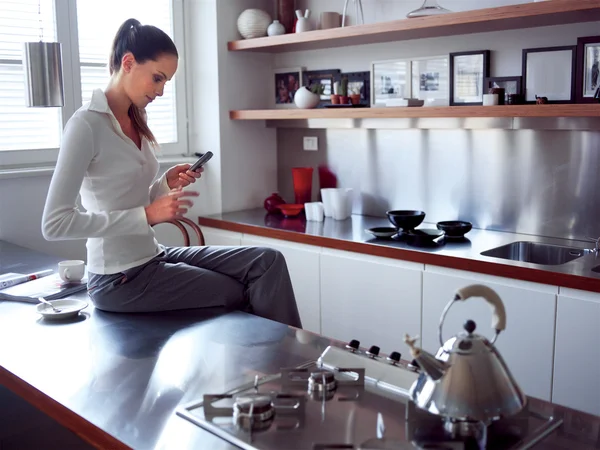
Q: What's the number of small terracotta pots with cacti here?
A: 3